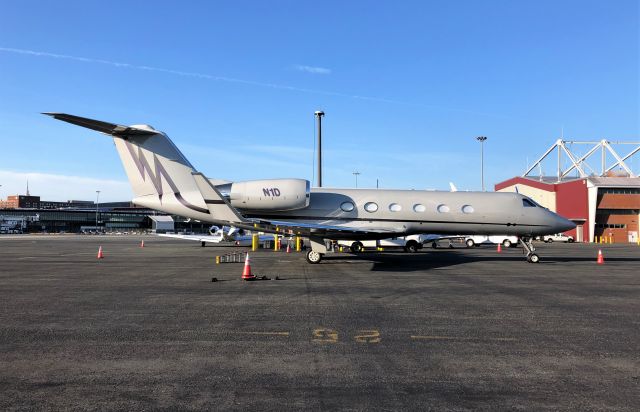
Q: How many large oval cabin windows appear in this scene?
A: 6